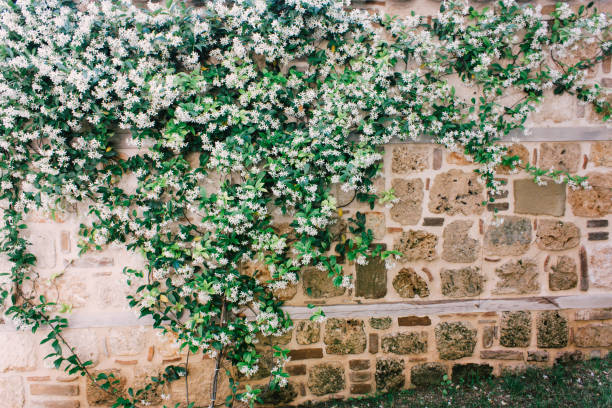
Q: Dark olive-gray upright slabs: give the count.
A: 1